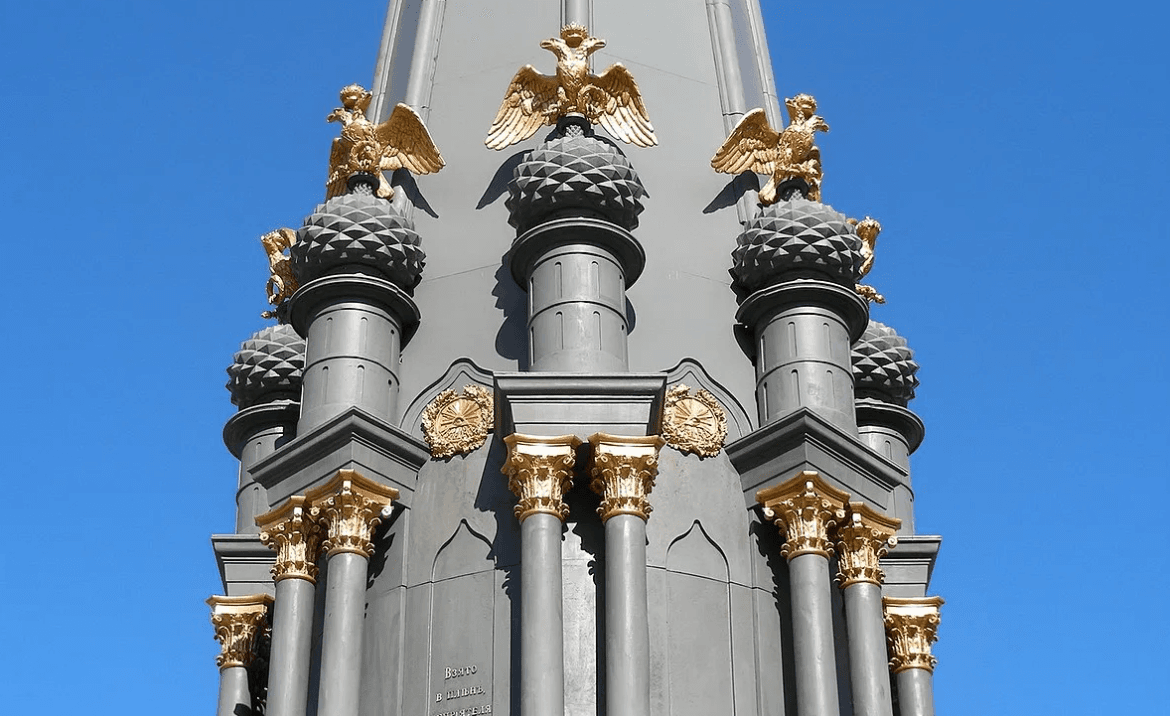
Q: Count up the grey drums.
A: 5